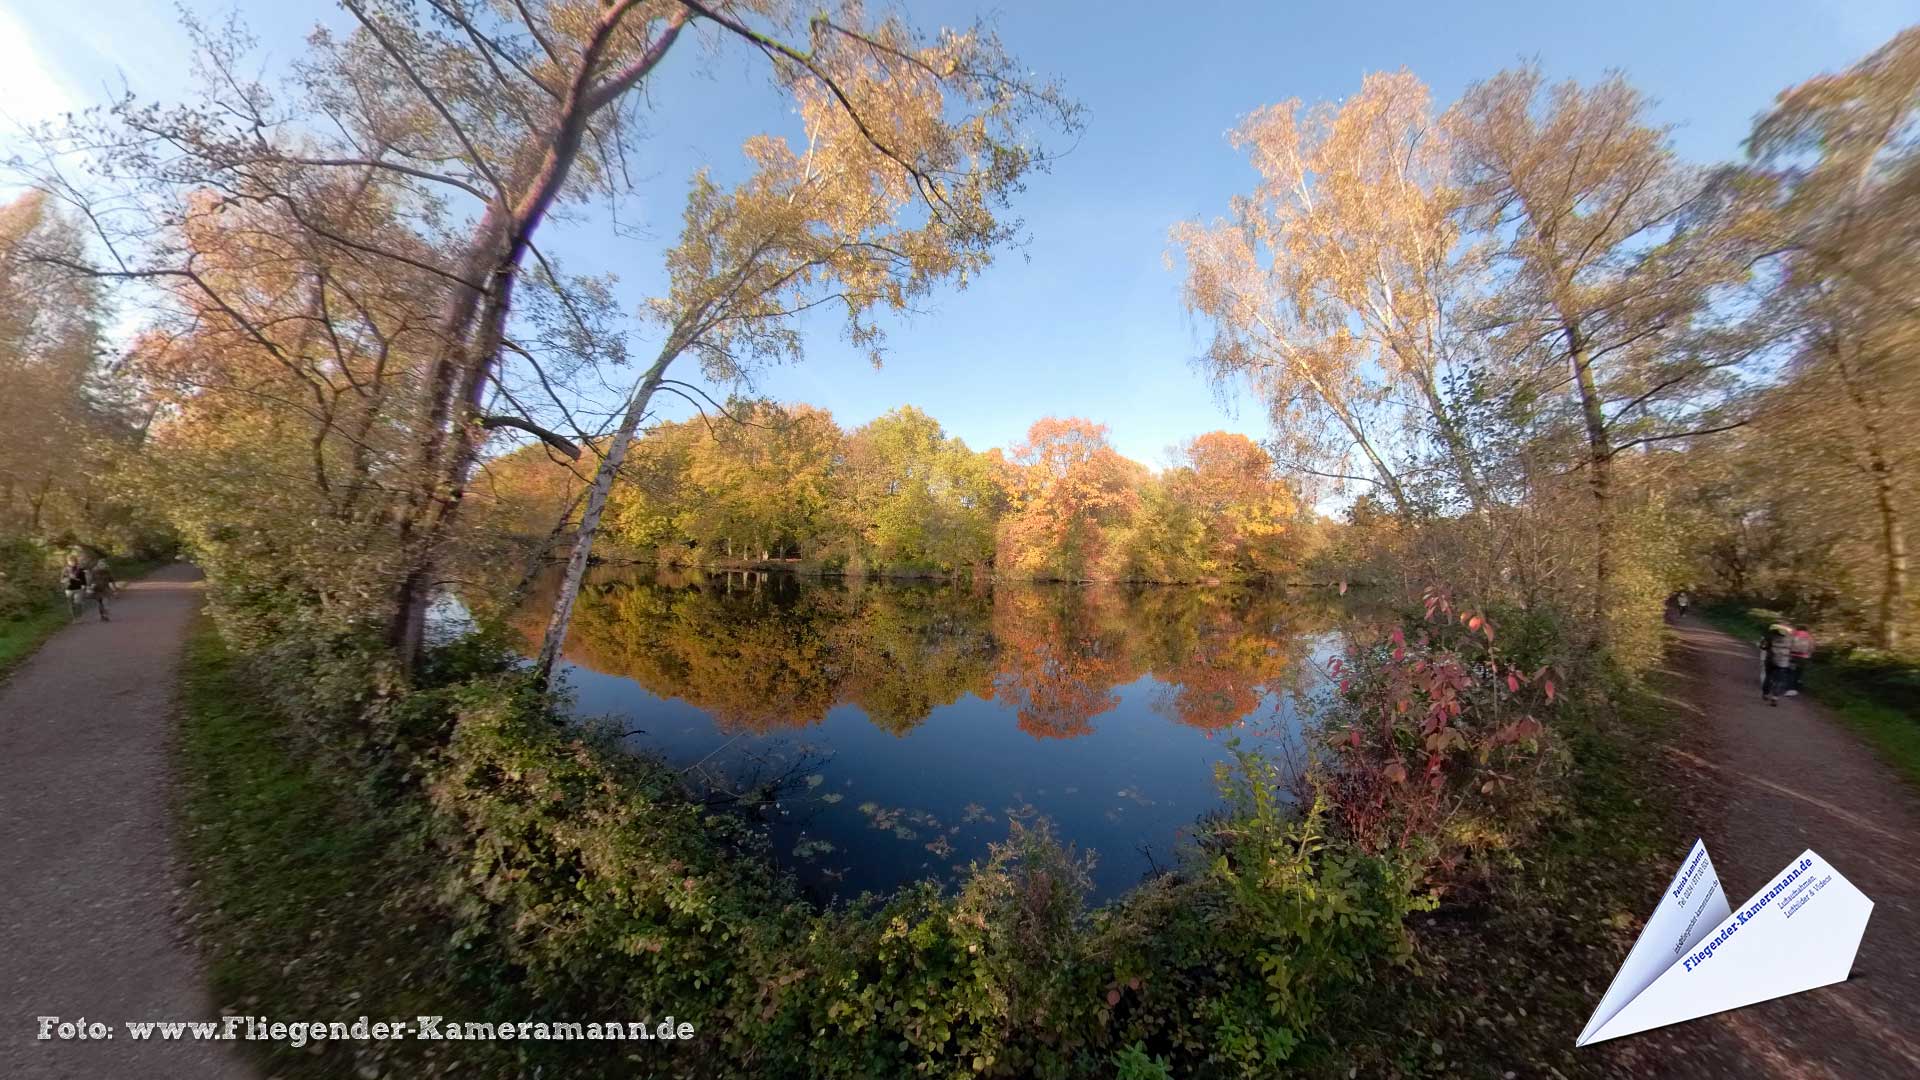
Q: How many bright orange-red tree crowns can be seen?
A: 2